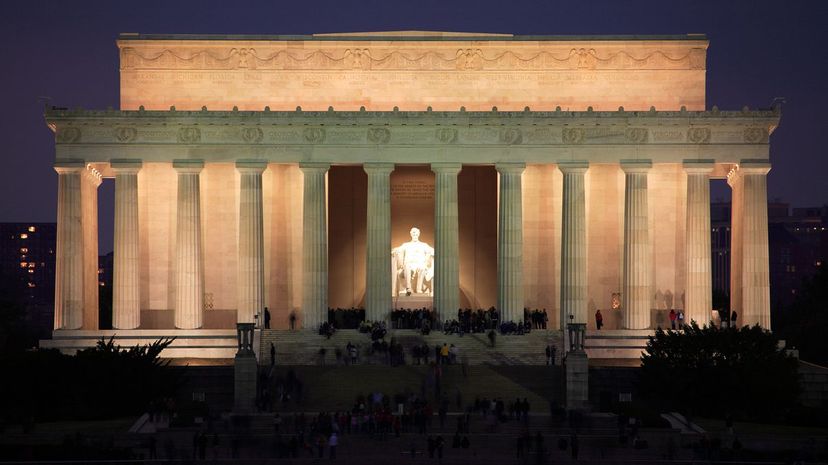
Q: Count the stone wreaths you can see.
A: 12